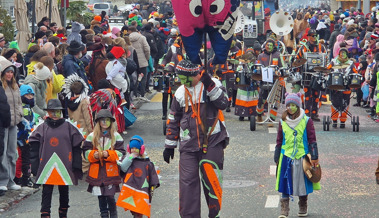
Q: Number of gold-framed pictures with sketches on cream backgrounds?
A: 0